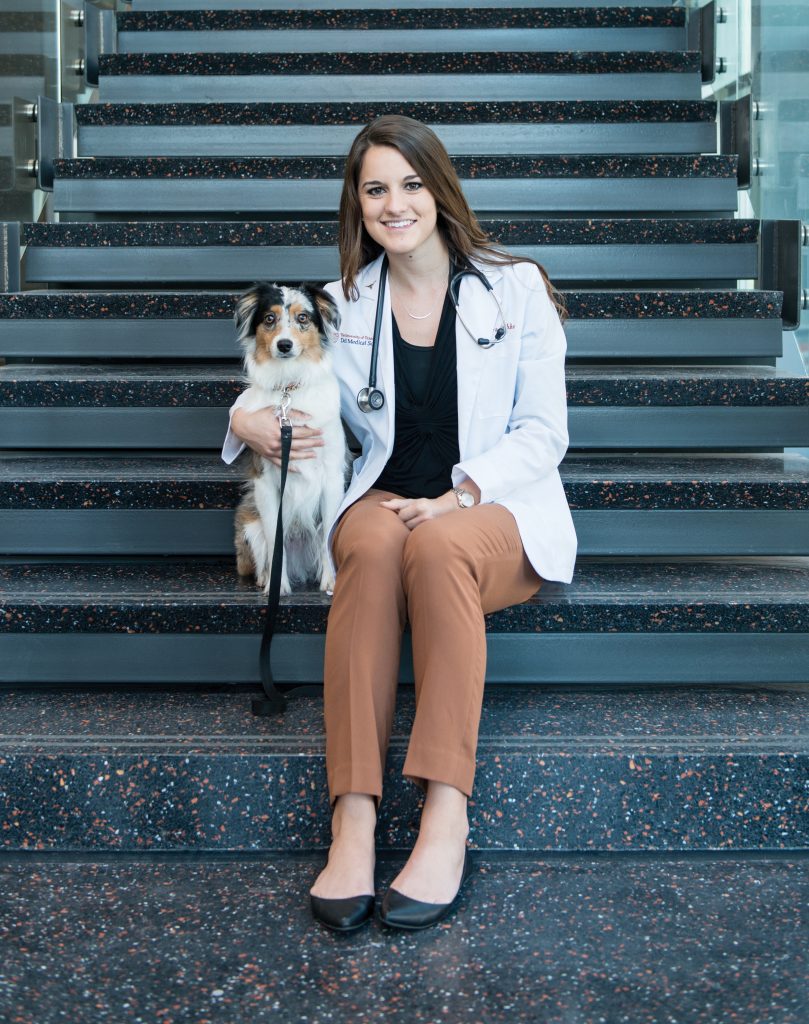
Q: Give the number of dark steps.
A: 10